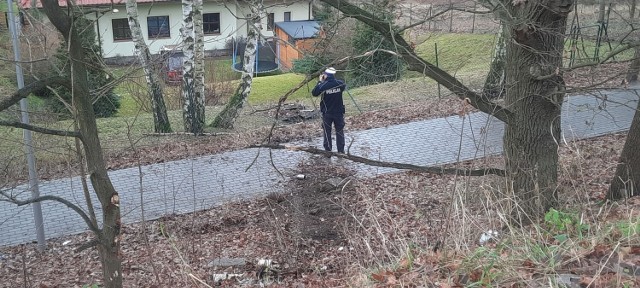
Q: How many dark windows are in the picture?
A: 5